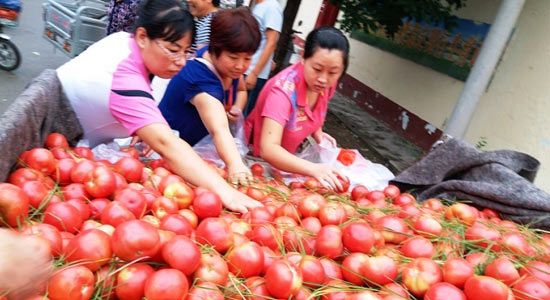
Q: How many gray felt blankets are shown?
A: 2